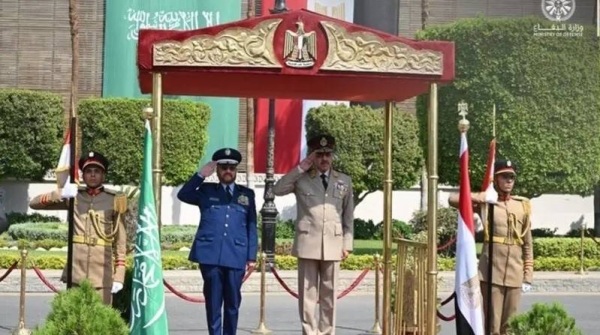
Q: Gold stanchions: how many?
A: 4